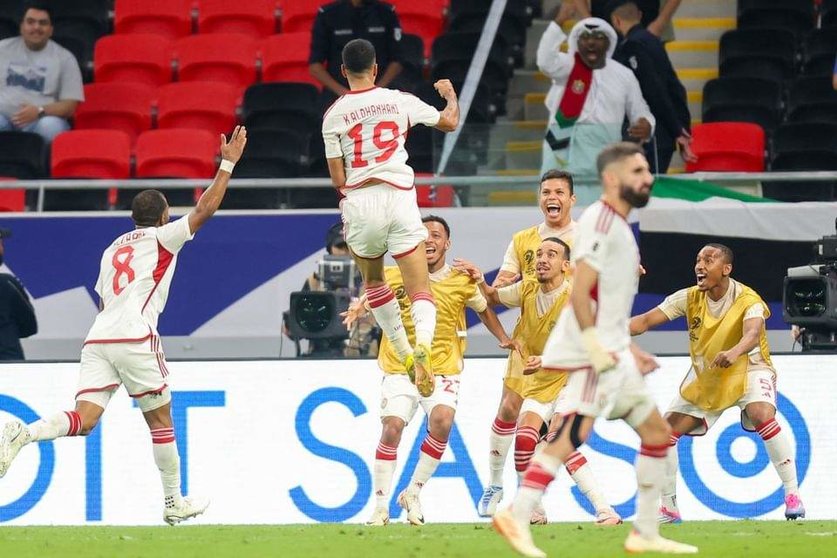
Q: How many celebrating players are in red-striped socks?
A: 6